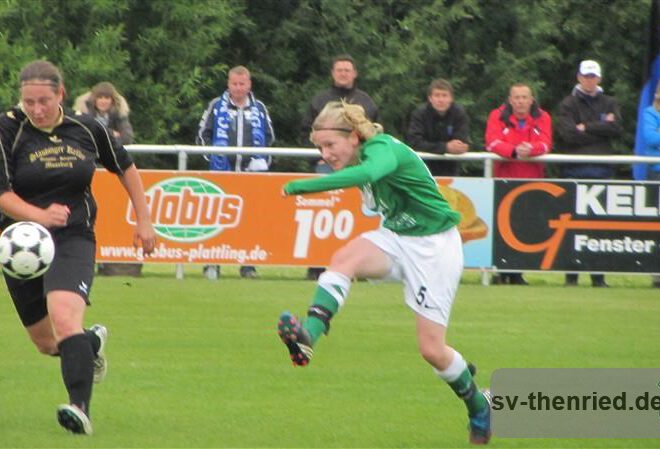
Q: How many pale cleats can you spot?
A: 2